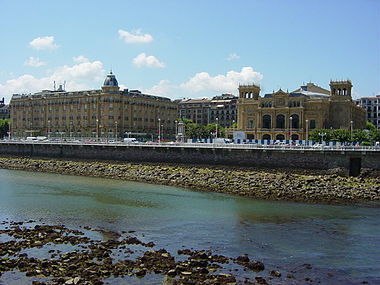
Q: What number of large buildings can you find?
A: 2